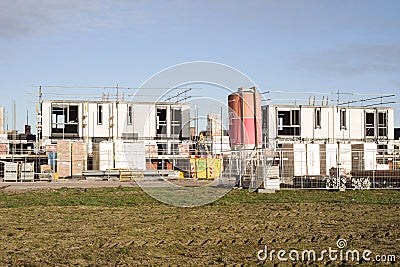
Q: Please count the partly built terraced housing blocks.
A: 2